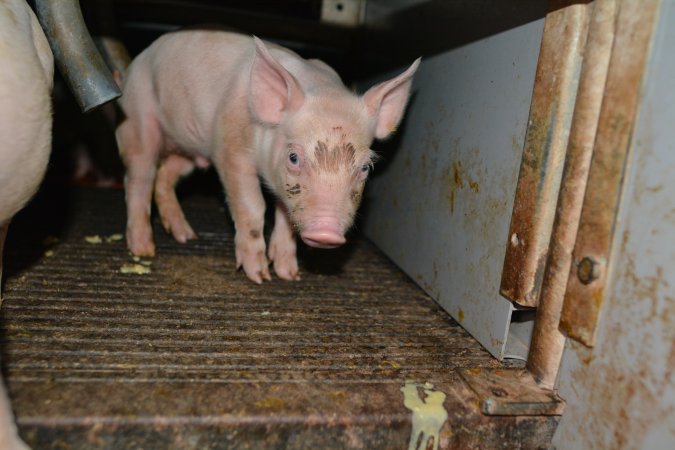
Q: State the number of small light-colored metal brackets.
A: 1